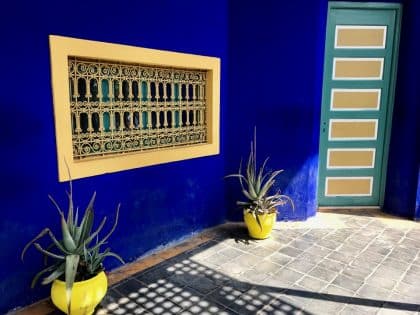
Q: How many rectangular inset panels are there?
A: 6